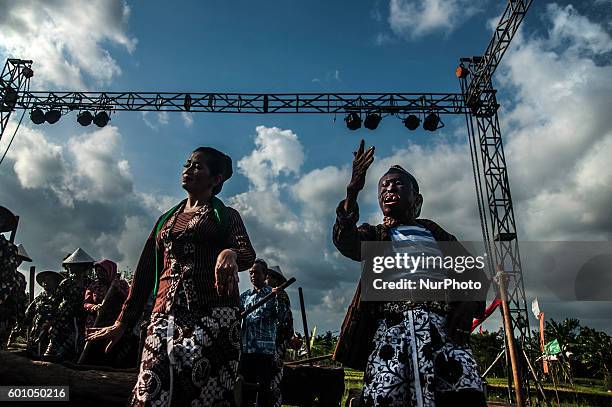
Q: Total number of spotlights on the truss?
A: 8